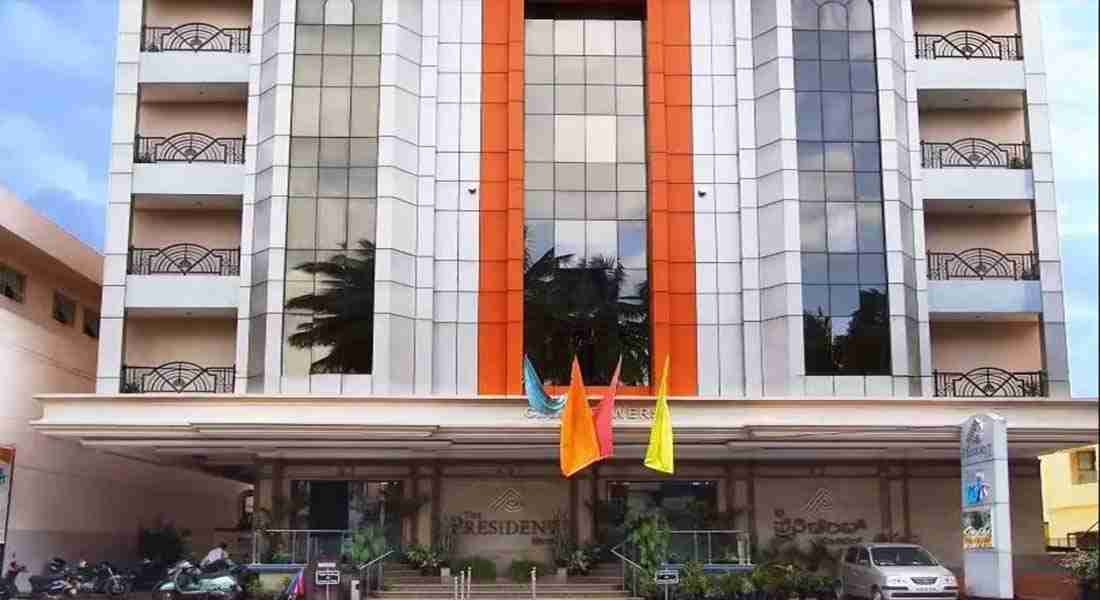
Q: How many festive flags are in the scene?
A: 4